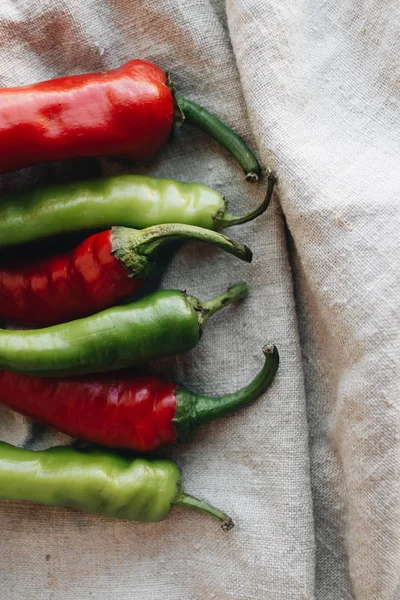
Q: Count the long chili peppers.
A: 6